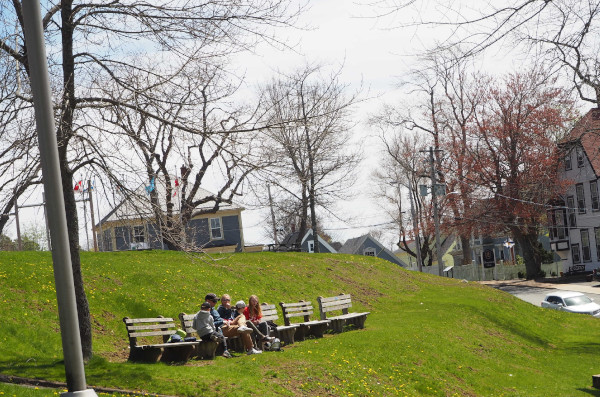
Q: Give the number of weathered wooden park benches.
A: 5